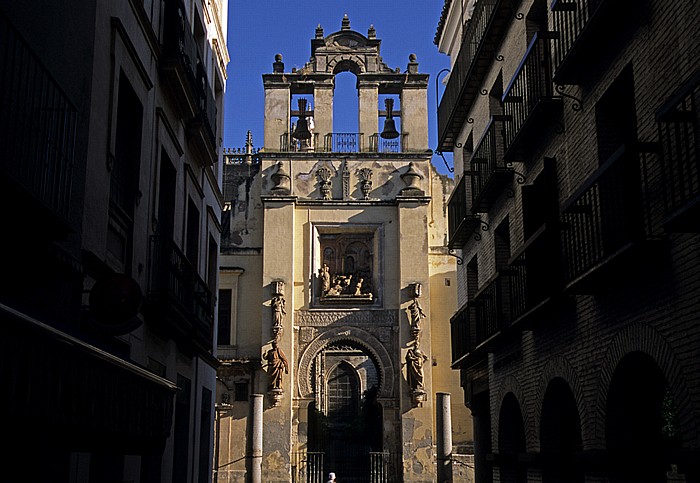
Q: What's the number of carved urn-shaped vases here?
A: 4